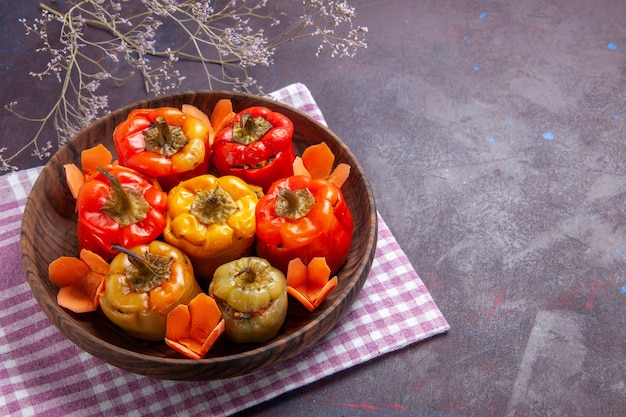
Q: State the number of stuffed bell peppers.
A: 7